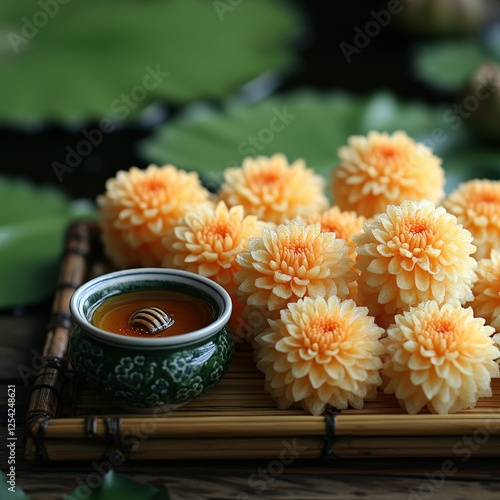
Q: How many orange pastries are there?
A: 11